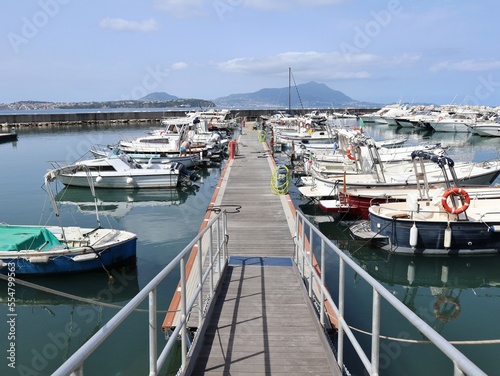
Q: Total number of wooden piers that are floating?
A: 1